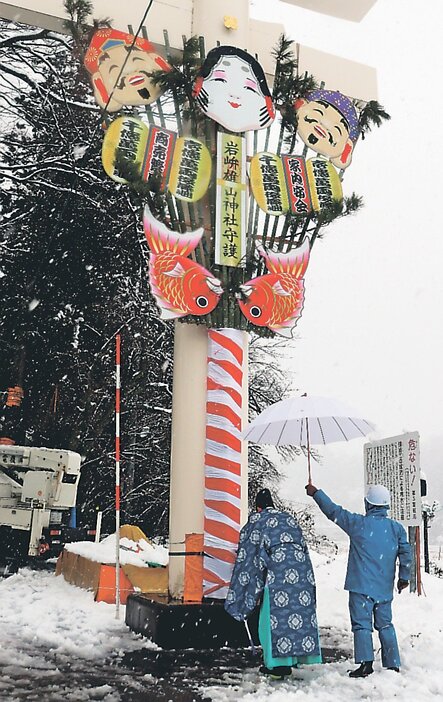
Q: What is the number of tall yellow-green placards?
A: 1